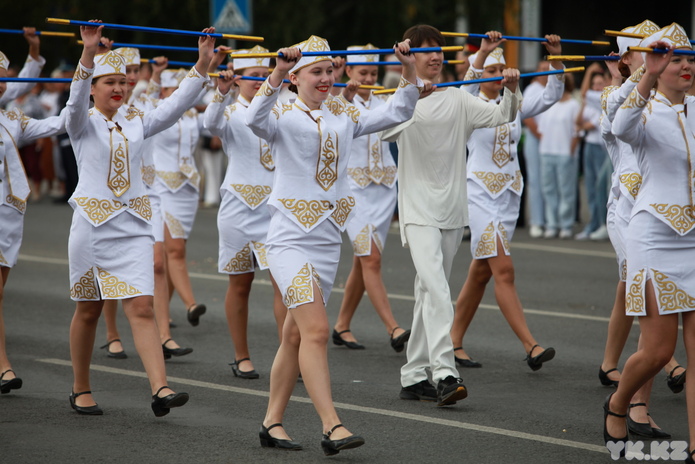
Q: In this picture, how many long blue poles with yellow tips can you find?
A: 13